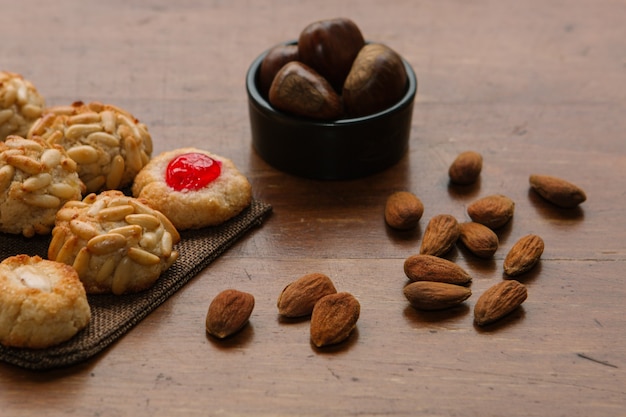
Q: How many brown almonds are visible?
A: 13